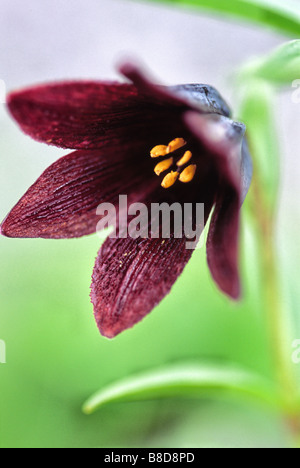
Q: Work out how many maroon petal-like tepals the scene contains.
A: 6